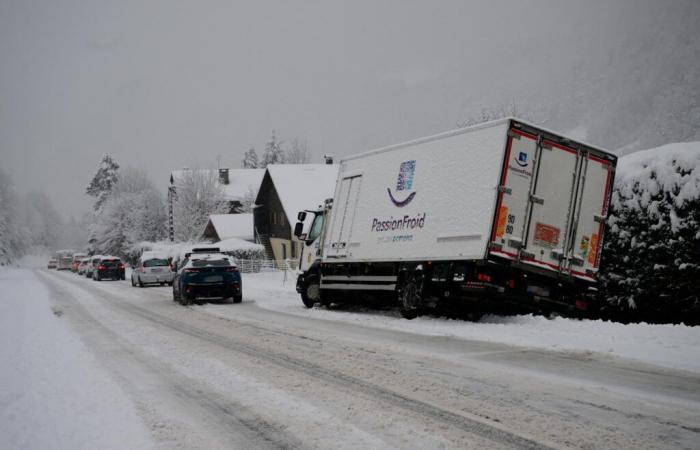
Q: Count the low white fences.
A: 1